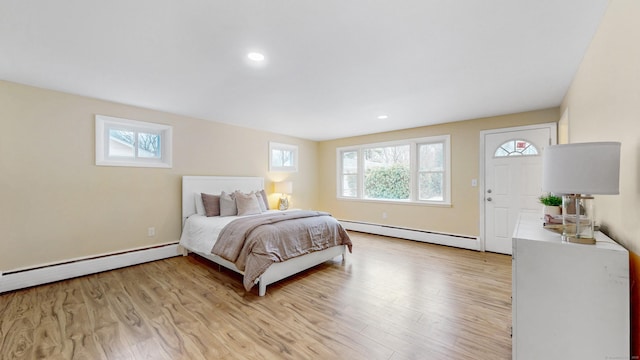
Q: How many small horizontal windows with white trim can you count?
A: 2